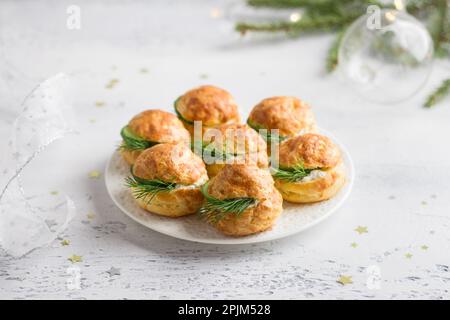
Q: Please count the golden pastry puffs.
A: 7